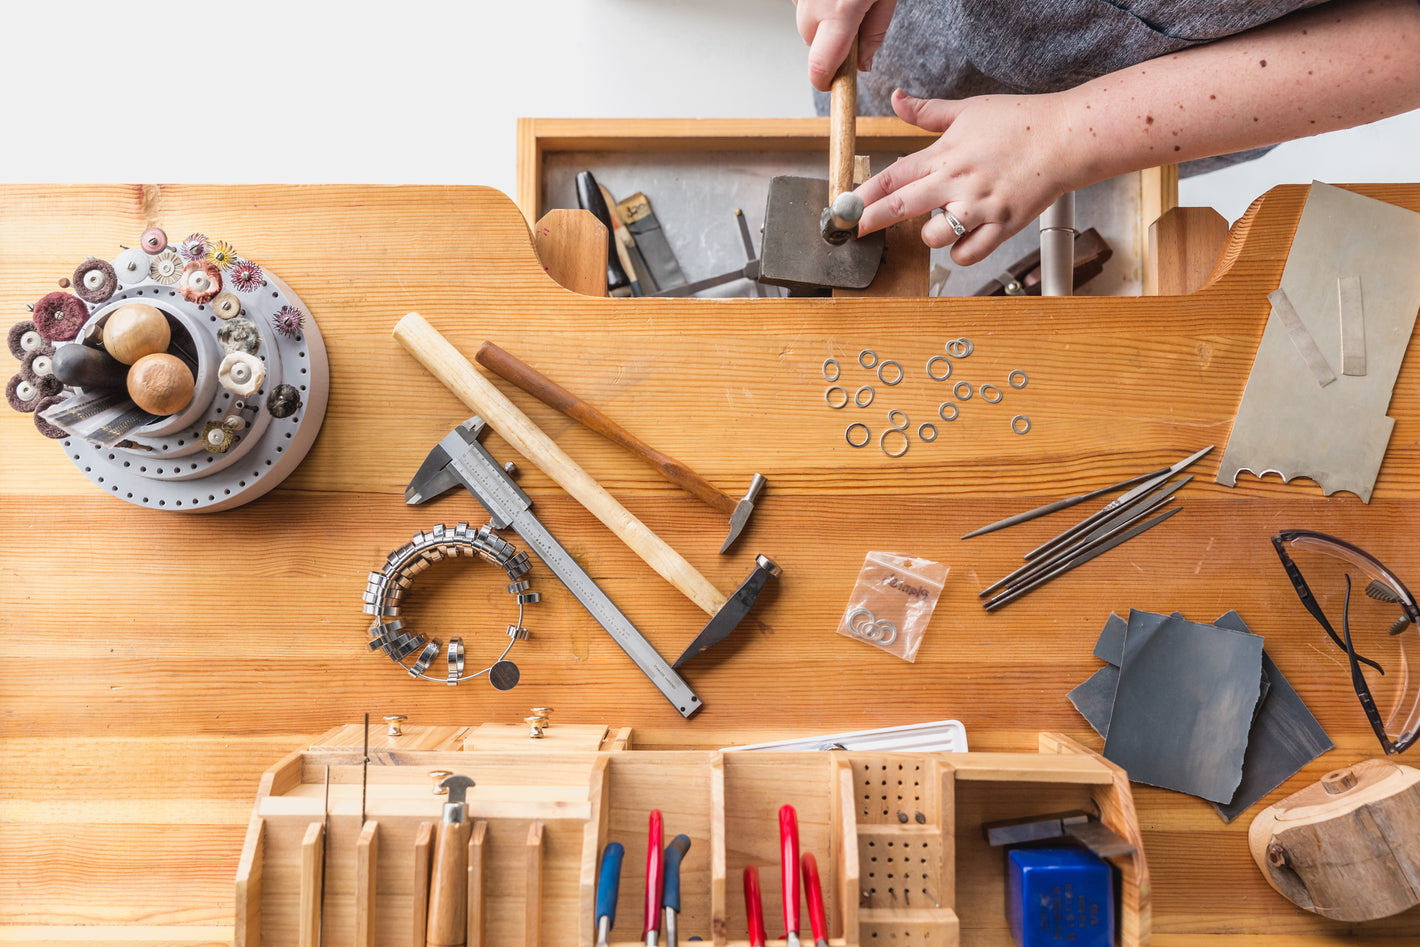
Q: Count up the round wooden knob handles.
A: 2